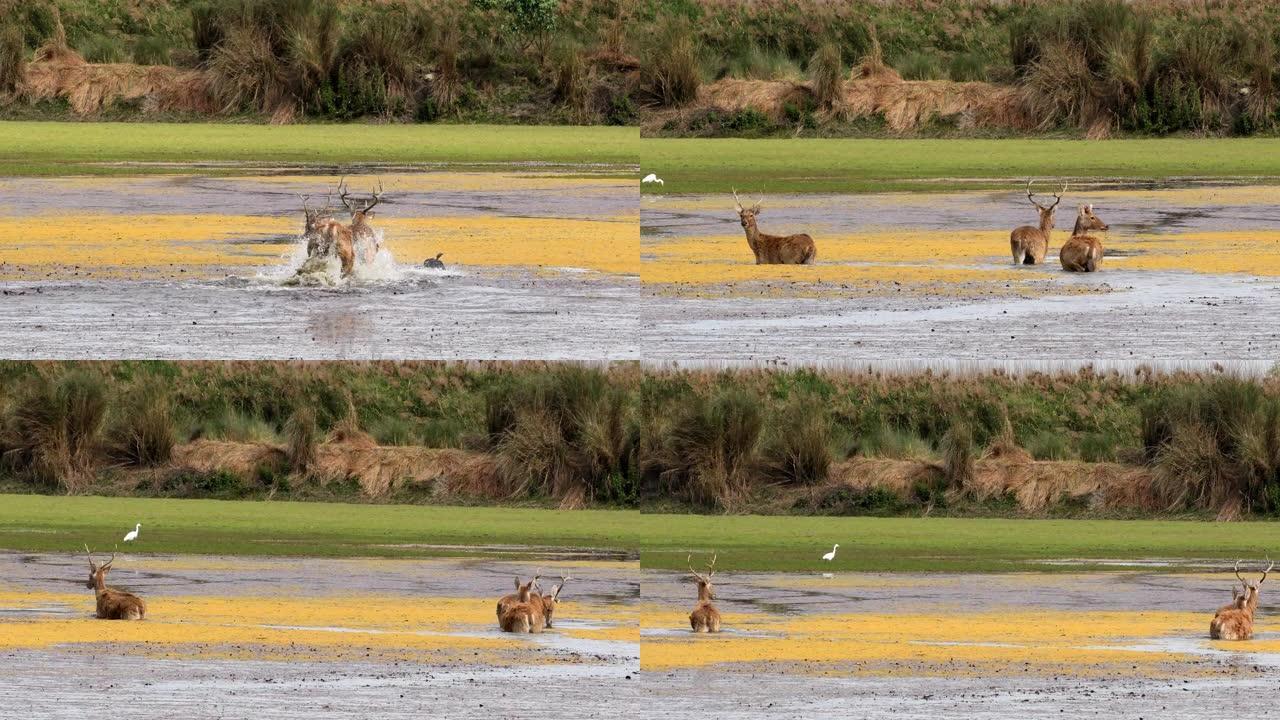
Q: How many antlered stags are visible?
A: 8